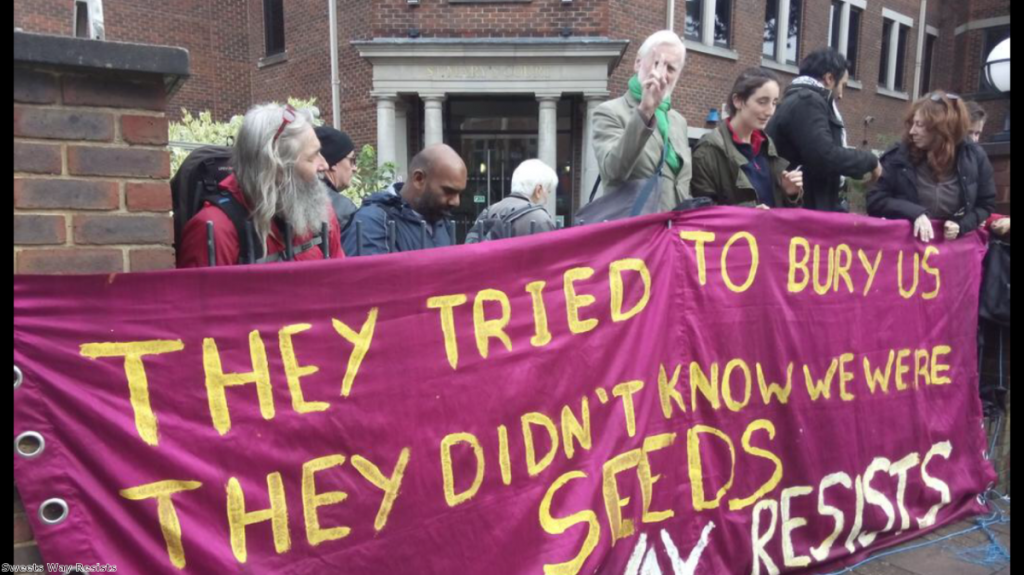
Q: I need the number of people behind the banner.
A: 9